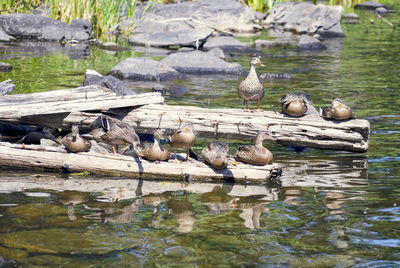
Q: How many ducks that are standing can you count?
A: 3